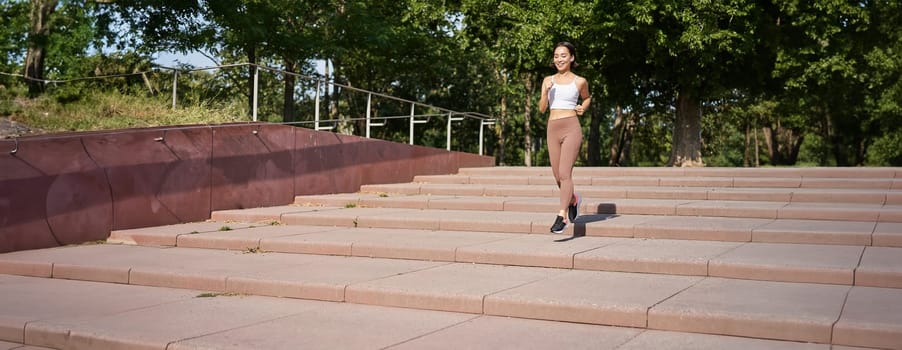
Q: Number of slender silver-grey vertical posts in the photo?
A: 7